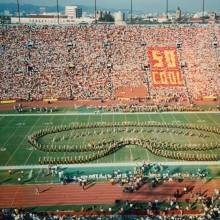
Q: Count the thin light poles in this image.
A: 6